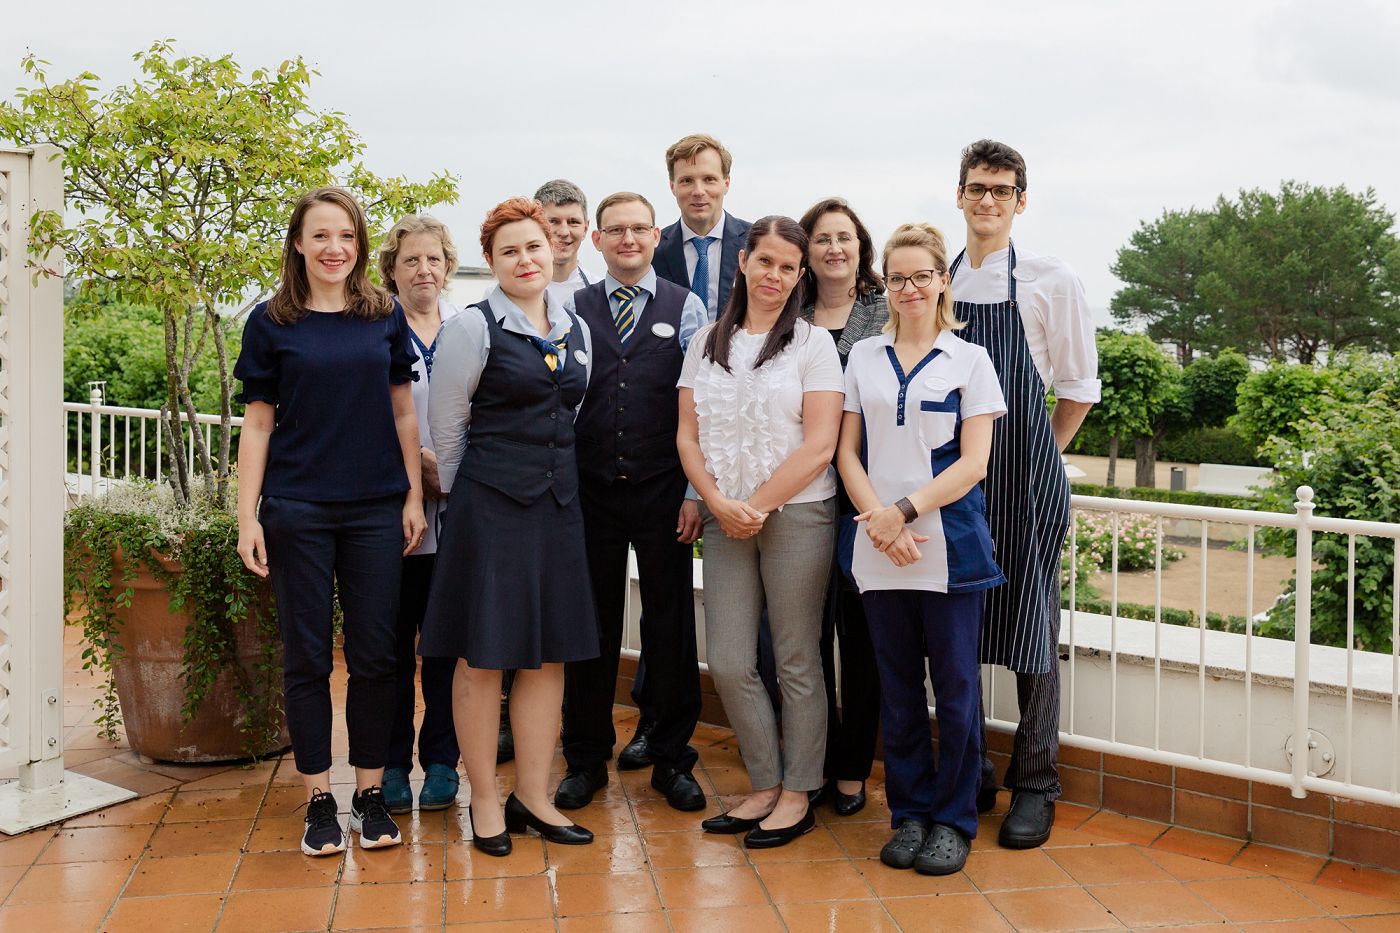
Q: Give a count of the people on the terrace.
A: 10